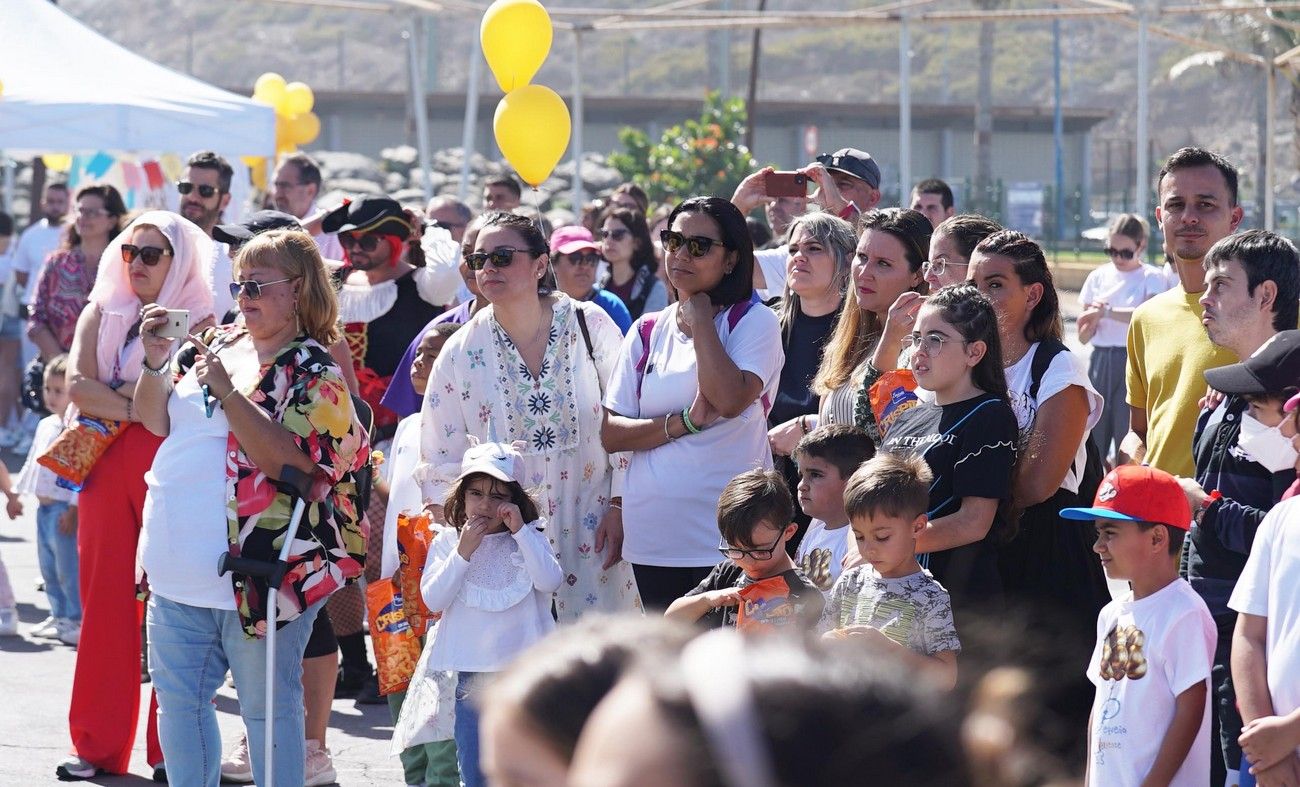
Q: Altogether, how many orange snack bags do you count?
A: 5